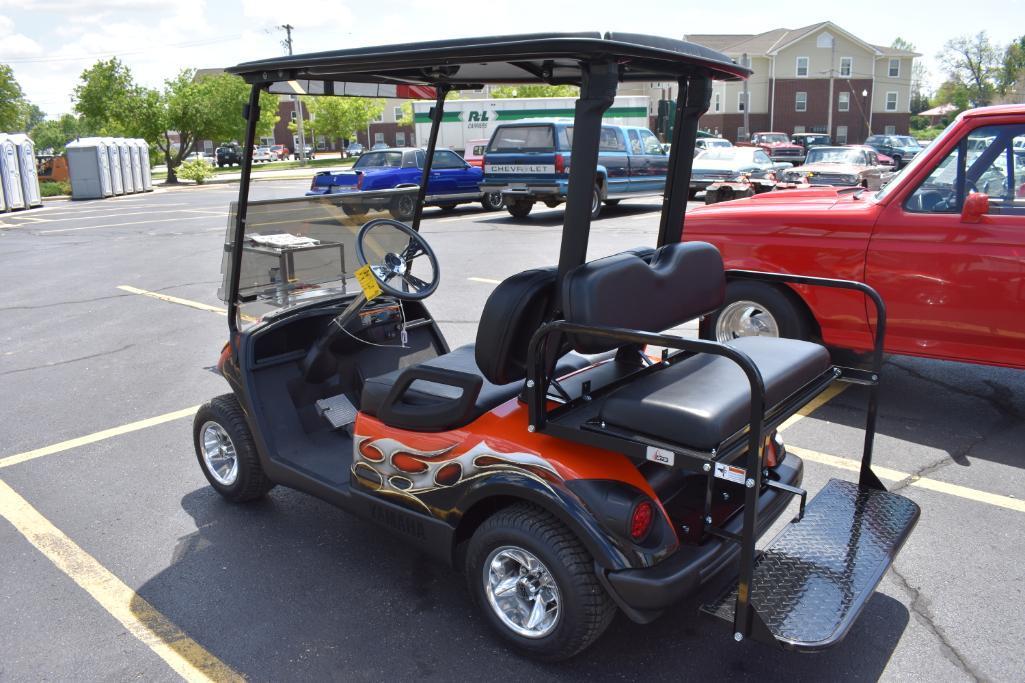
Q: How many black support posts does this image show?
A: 4